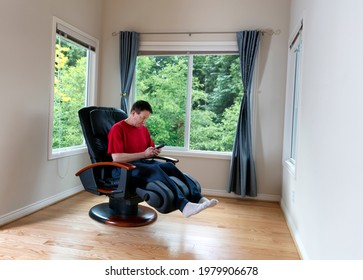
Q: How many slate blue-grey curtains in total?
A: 2